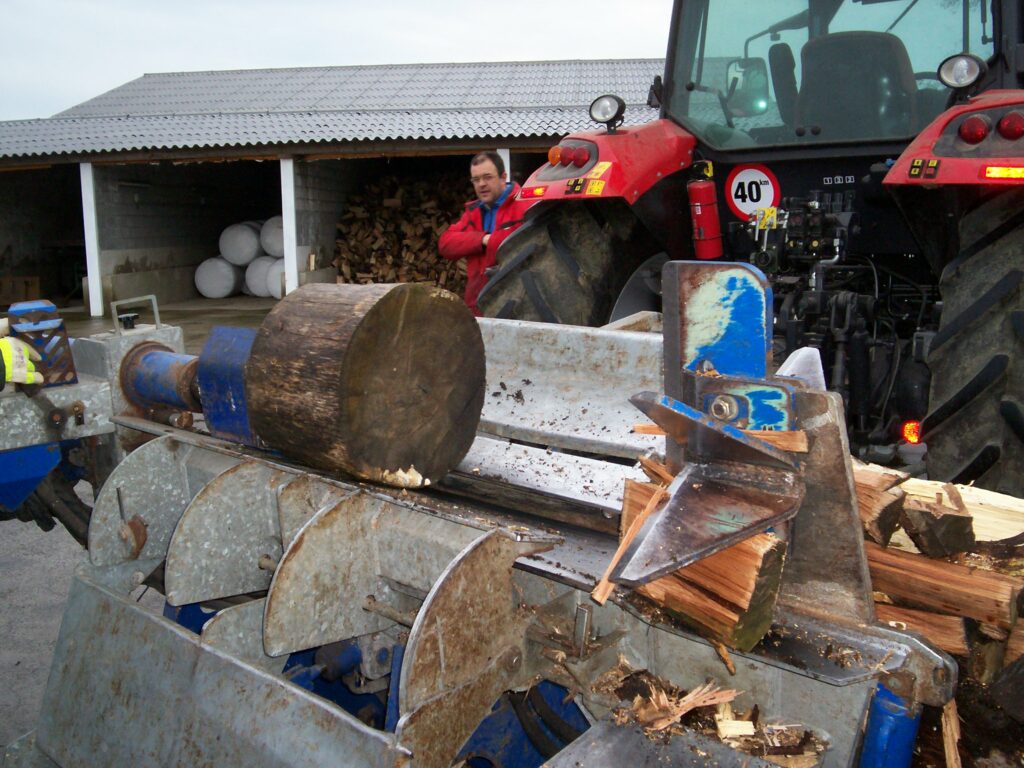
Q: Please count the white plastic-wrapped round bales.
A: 5